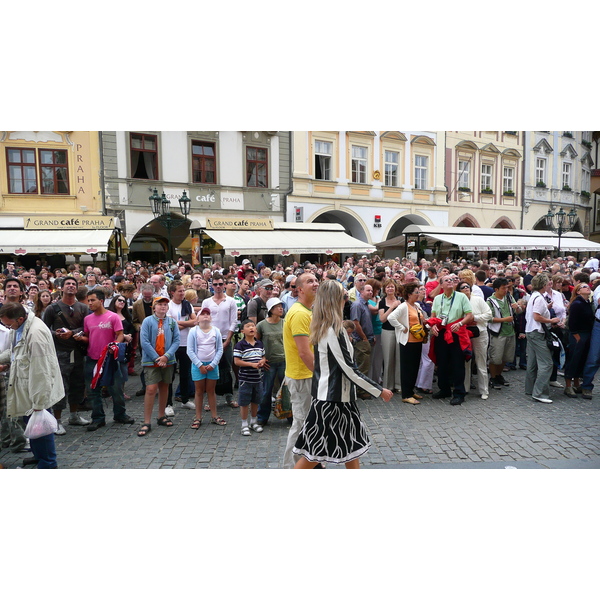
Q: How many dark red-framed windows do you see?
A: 5